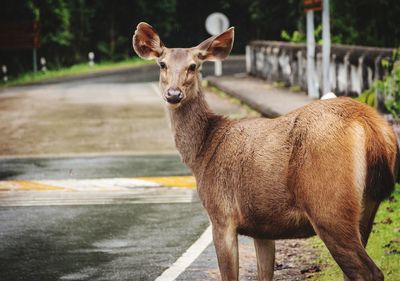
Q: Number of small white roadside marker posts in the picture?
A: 3